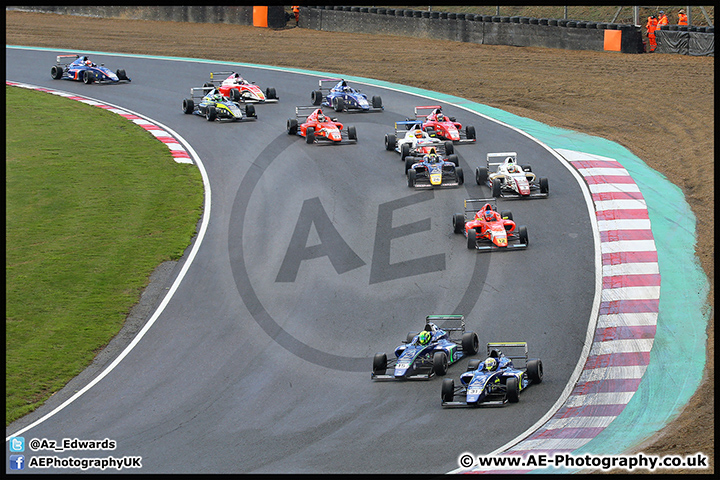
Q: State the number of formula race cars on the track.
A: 12